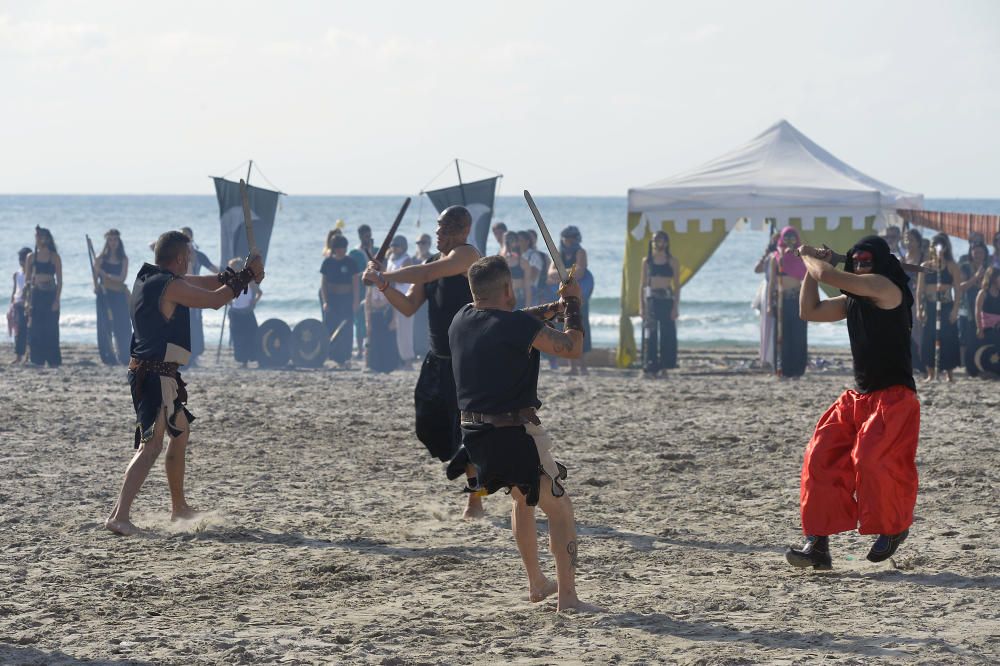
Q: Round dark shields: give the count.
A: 3